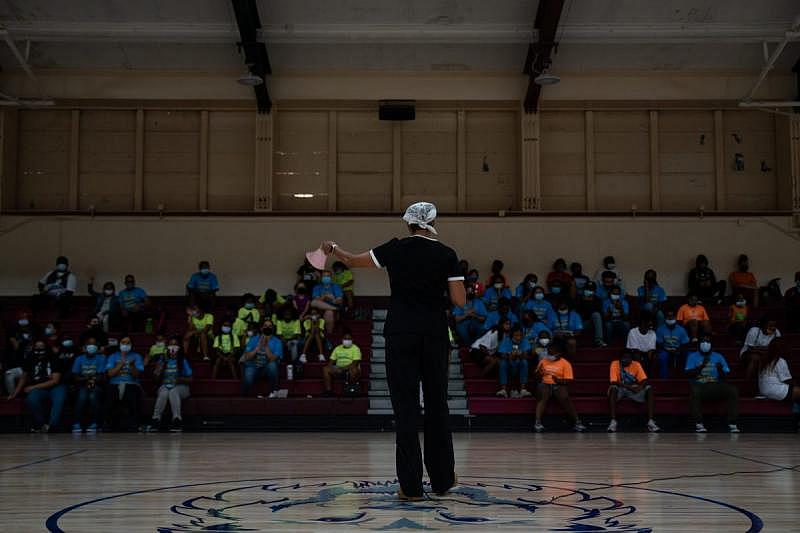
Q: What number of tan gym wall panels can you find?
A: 12